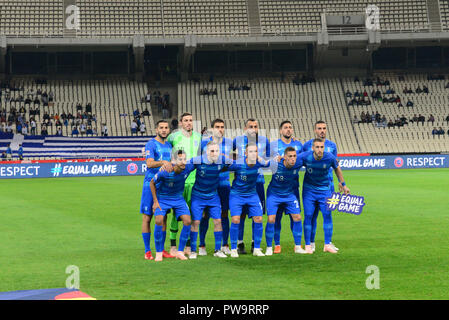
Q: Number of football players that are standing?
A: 11